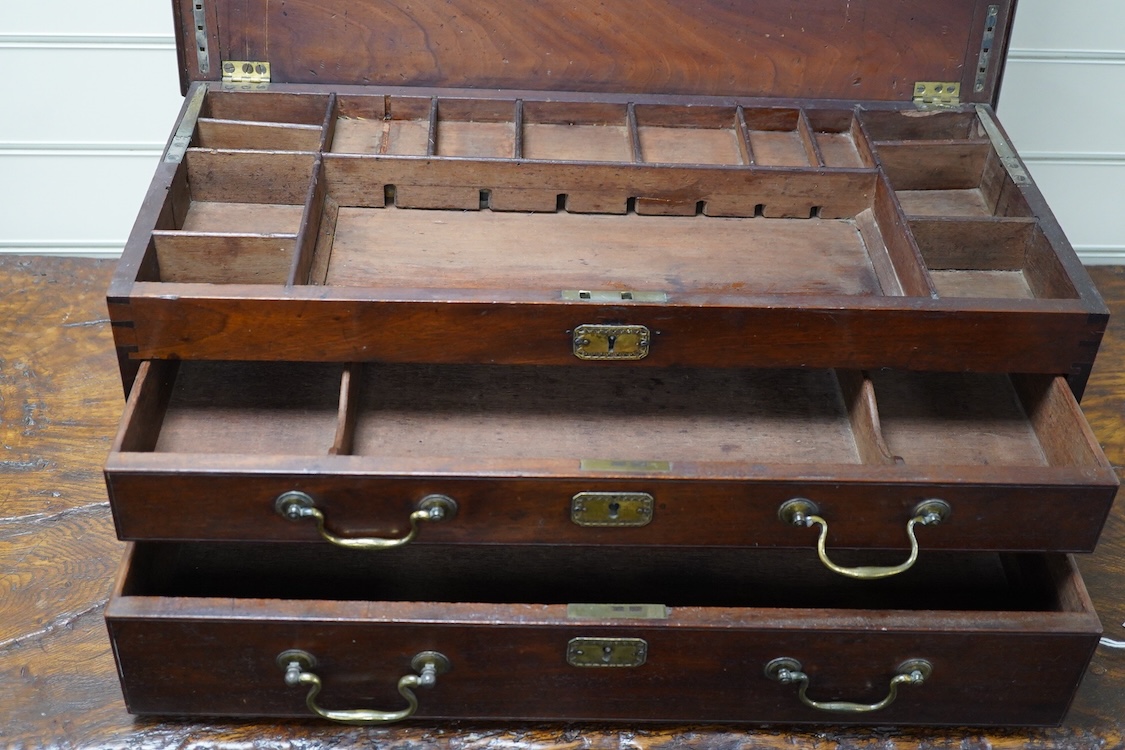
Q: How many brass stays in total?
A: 2